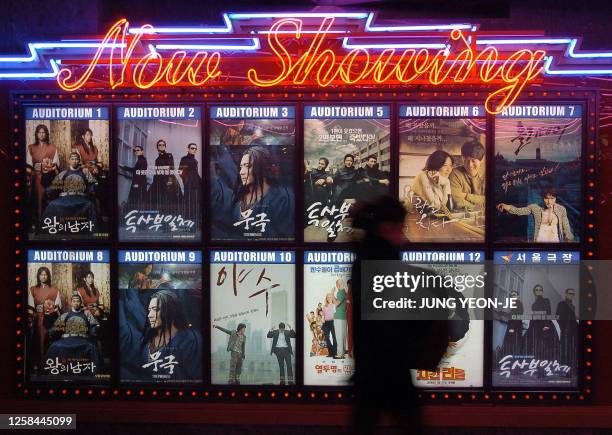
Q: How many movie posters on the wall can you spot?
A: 12